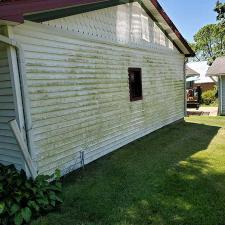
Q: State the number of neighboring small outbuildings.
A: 1